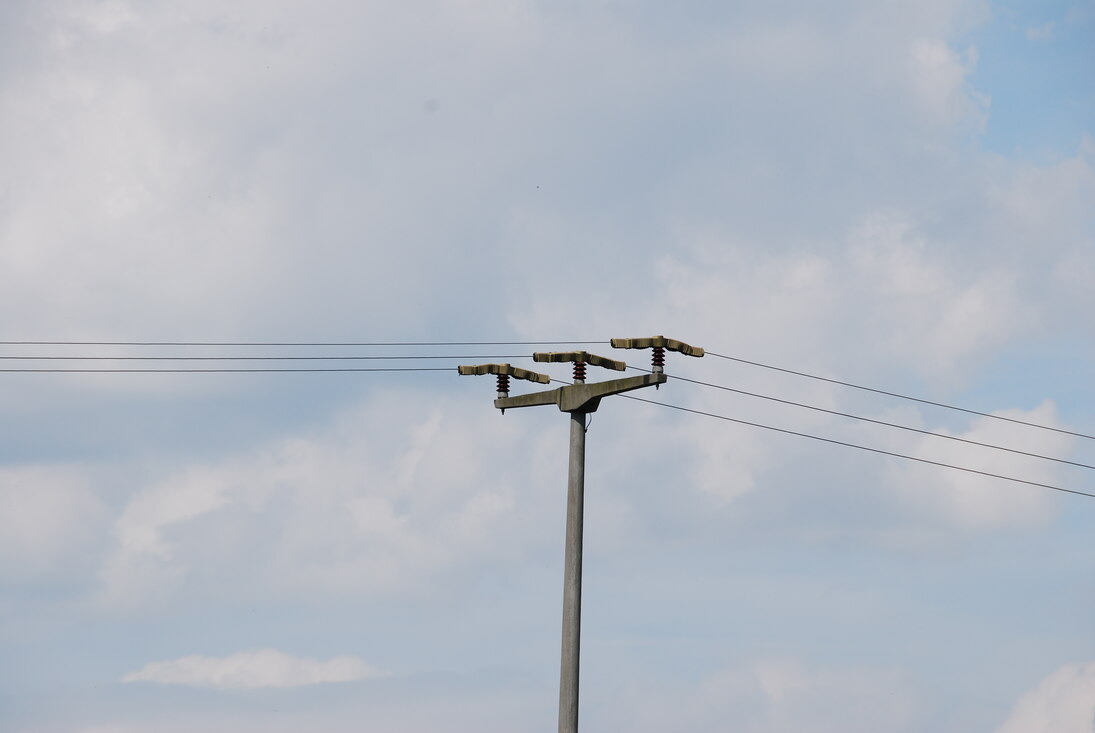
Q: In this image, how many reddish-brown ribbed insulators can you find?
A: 3